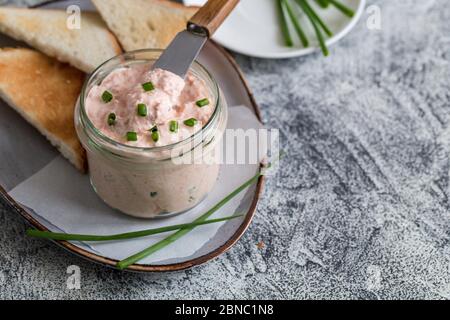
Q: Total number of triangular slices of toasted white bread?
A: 3